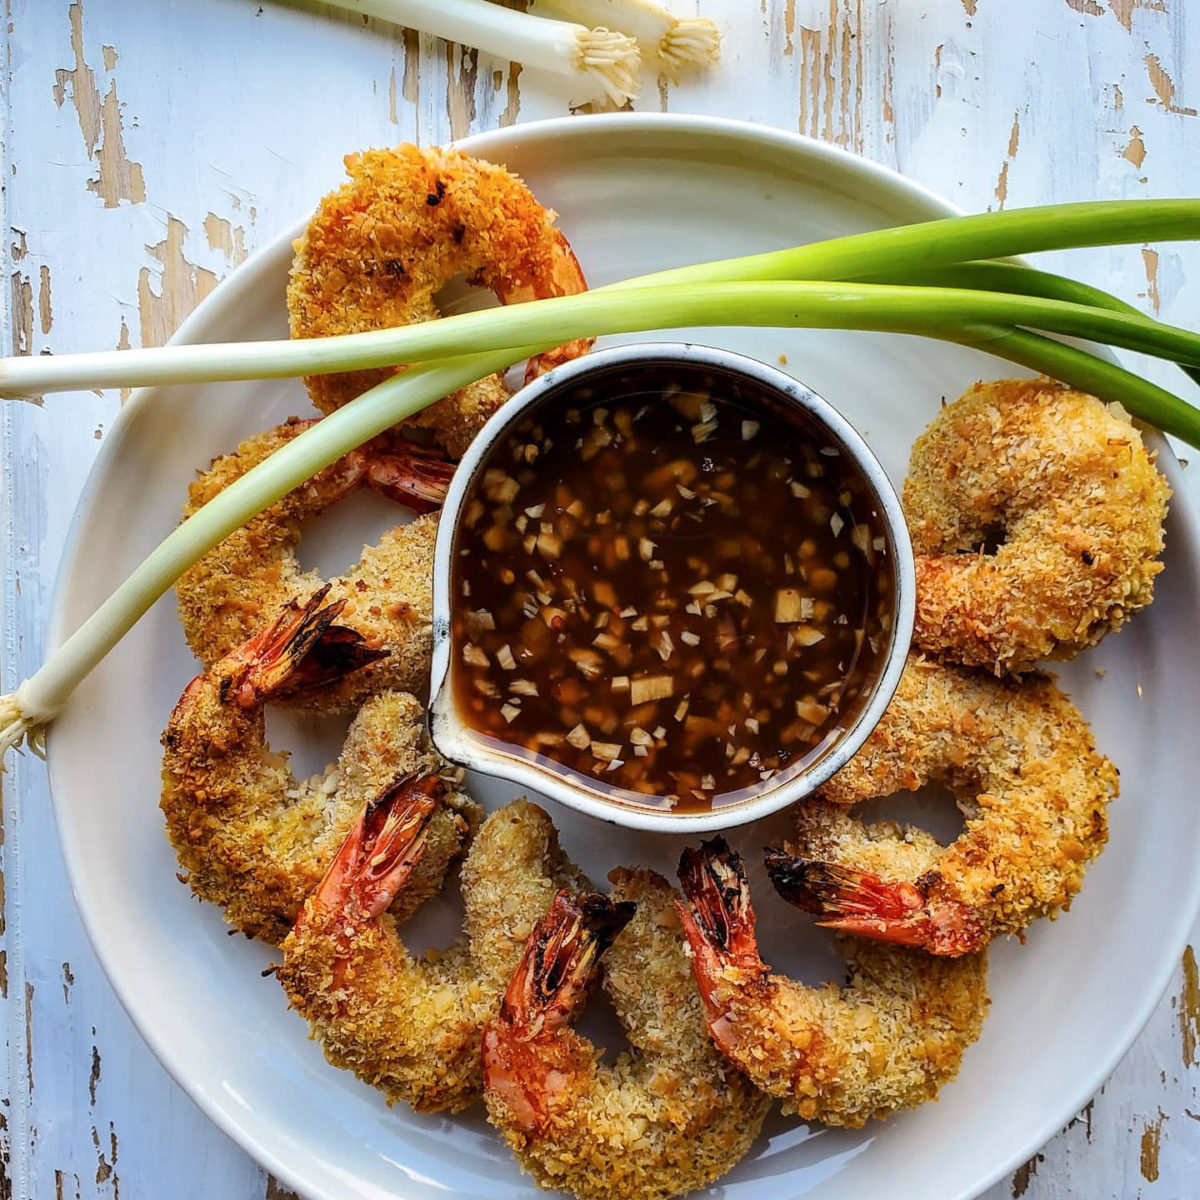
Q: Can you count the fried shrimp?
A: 8